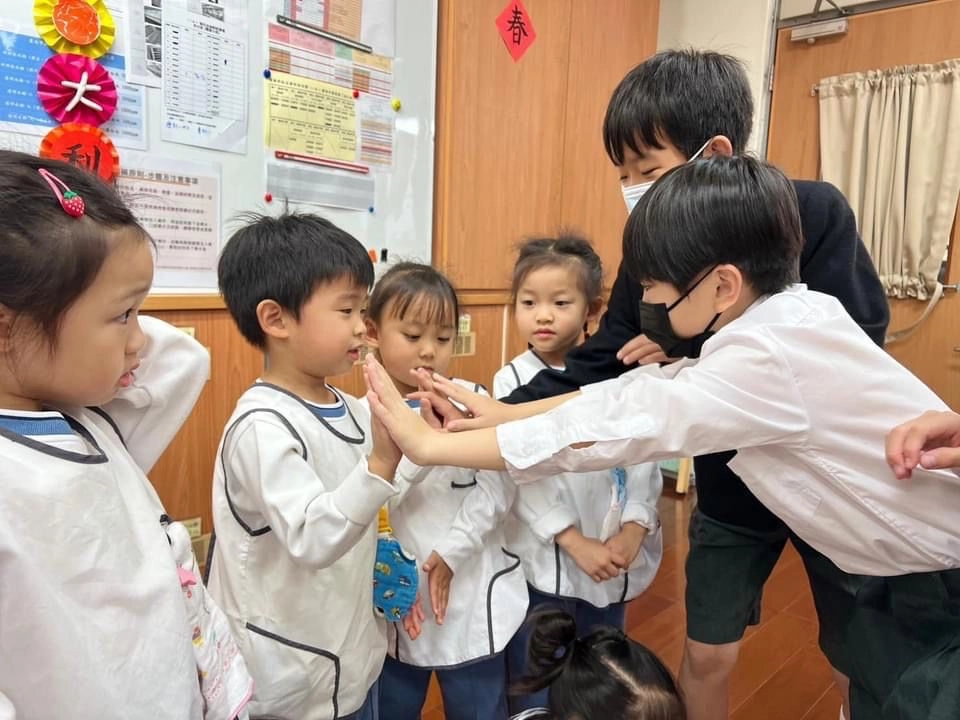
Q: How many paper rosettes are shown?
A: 3